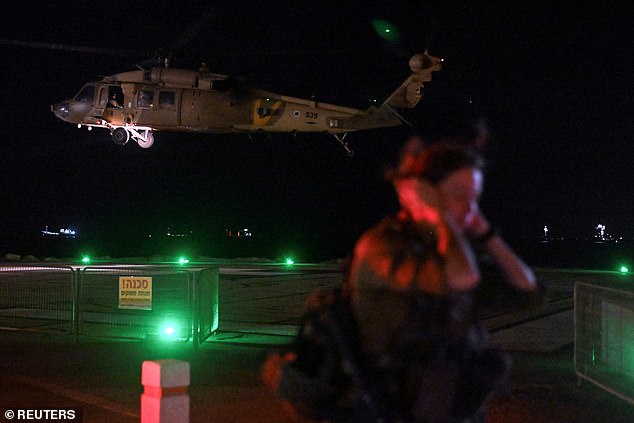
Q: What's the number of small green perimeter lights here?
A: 5